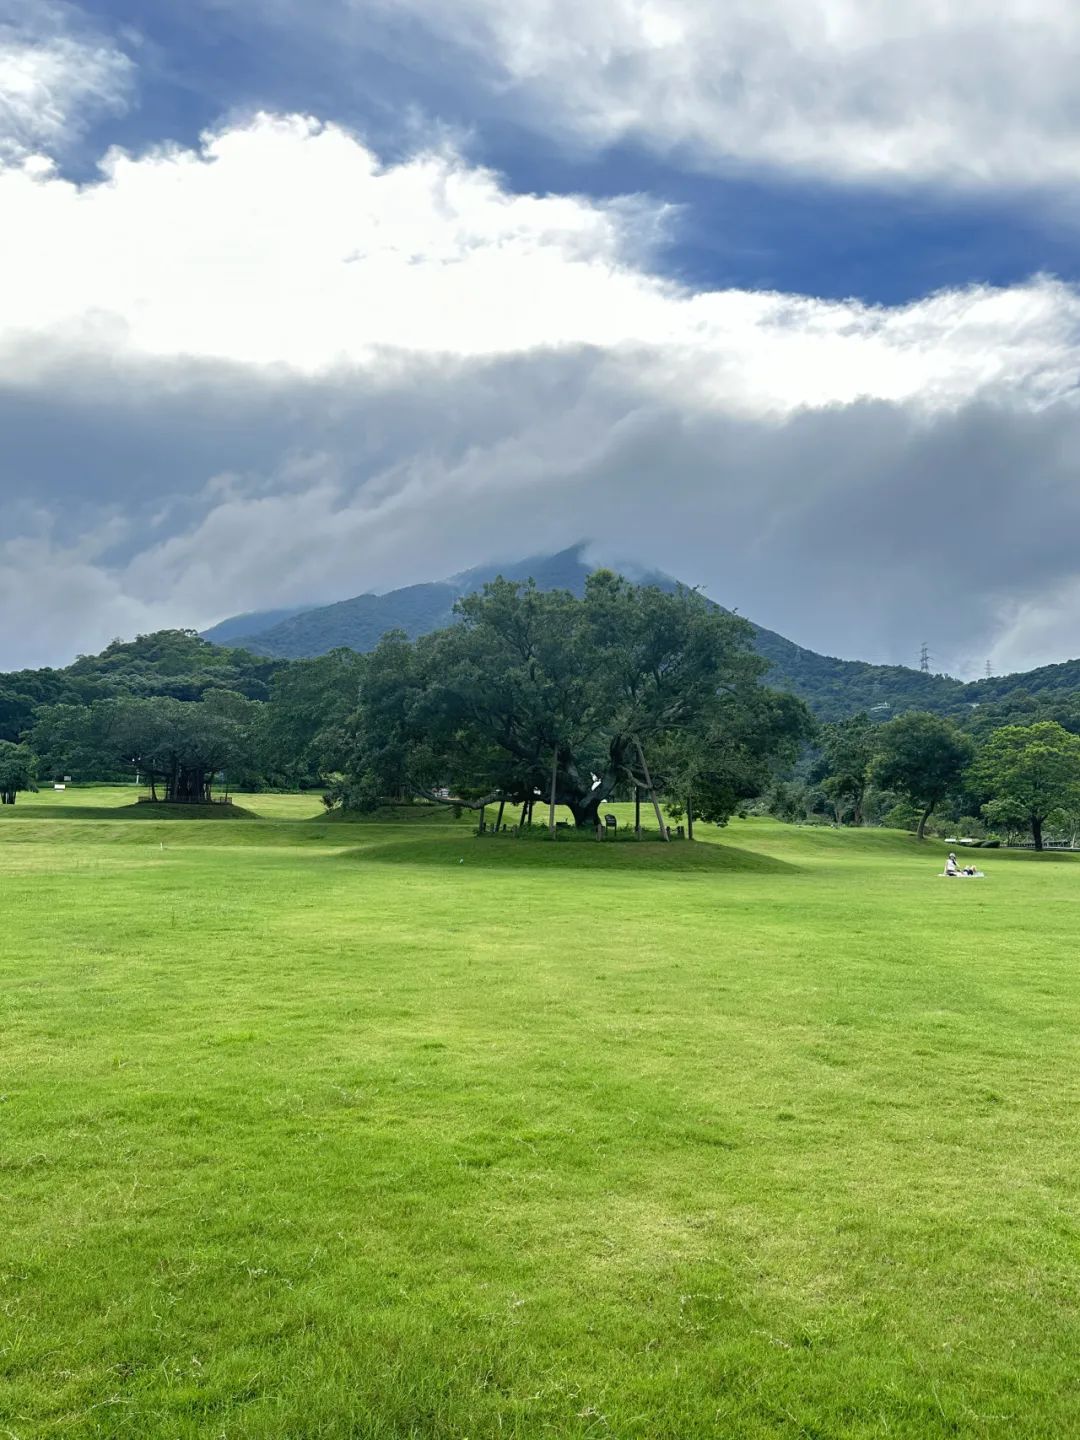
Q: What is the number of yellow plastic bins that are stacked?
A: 0